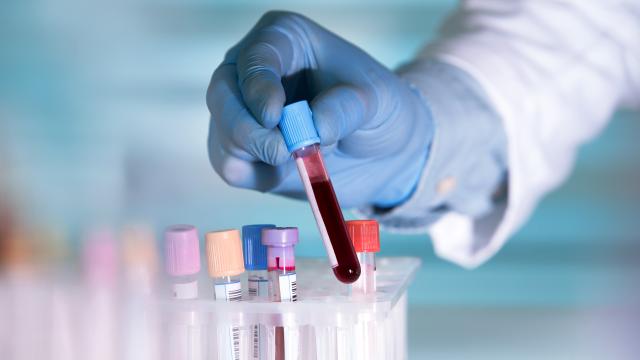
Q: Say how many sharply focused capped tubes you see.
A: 6